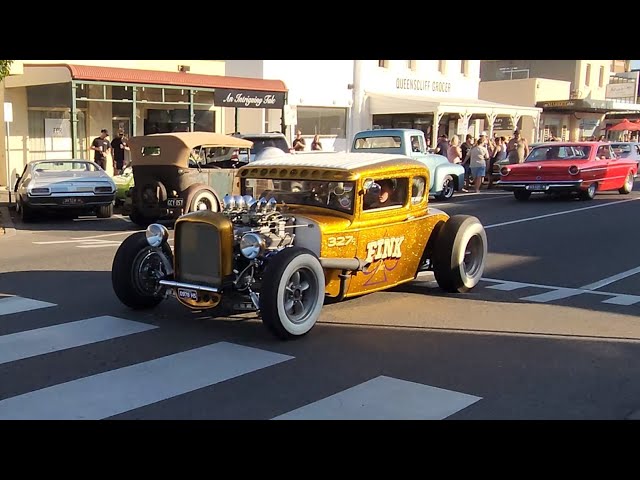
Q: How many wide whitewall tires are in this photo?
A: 3